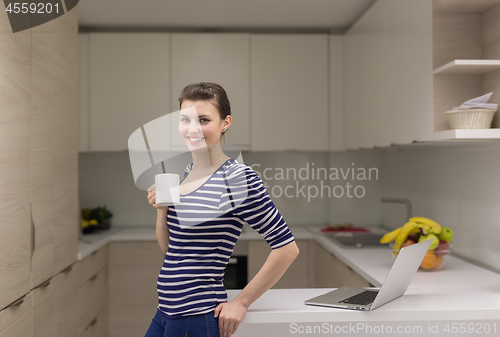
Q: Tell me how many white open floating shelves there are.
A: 2